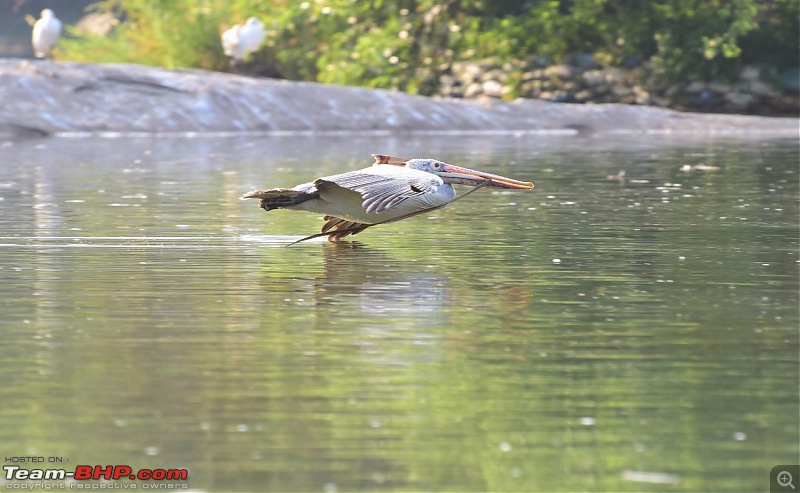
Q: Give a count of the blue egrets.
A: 0